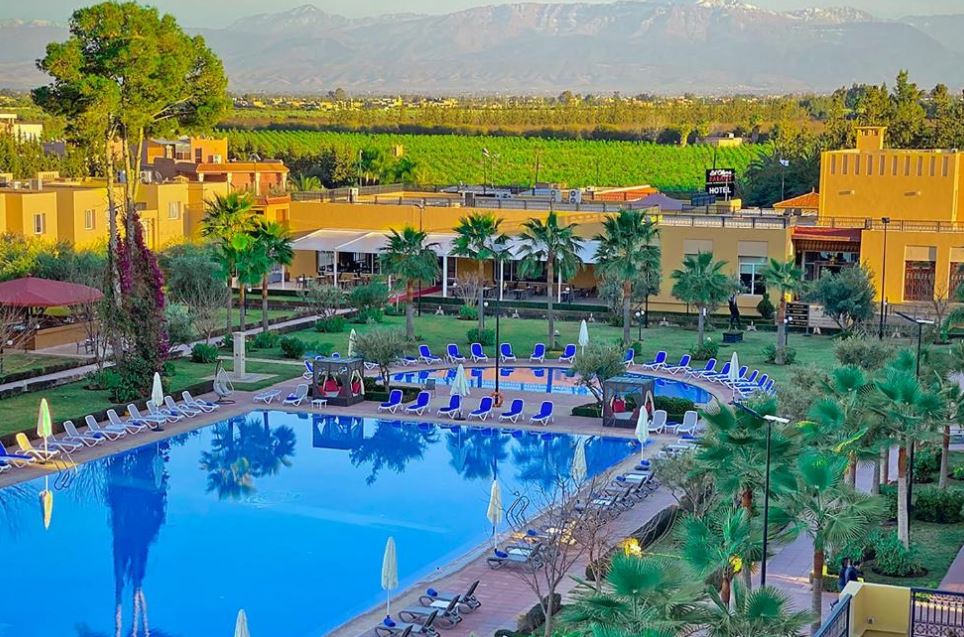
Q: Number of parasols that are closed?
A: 11